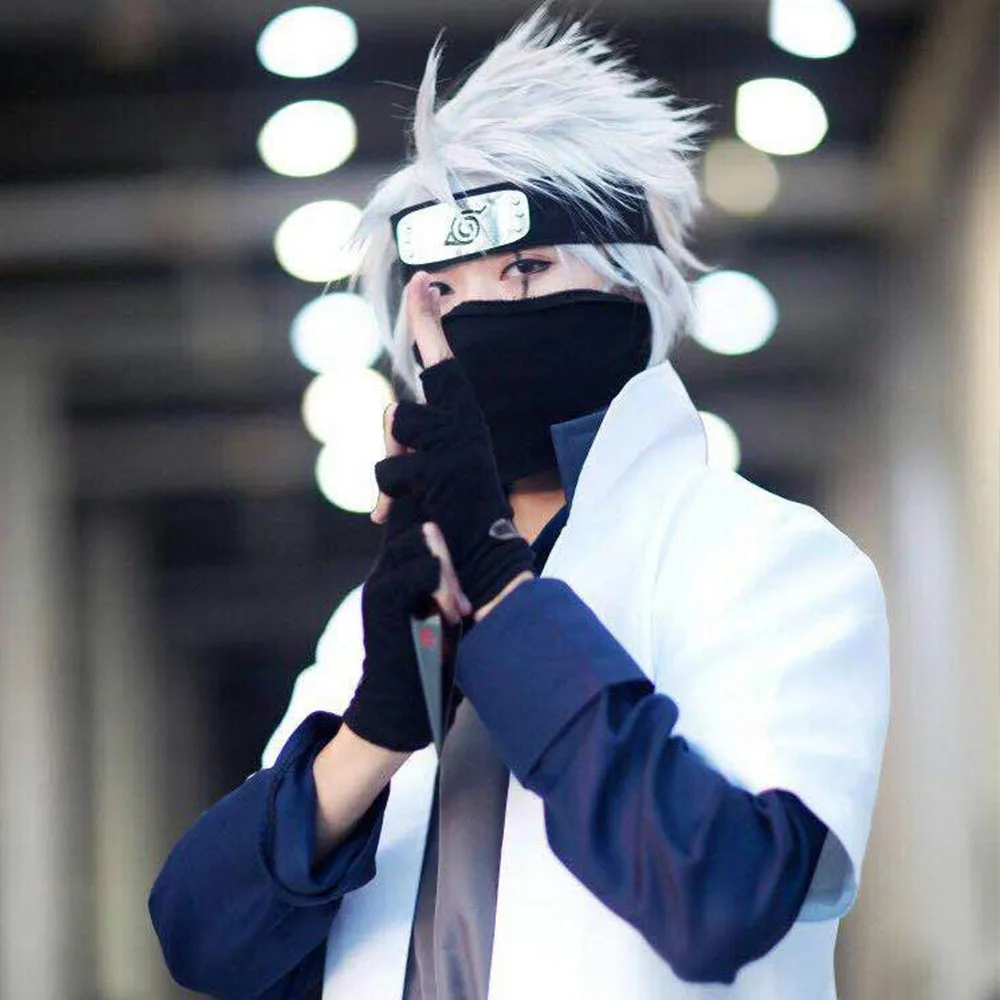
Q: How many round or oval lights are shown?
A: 11